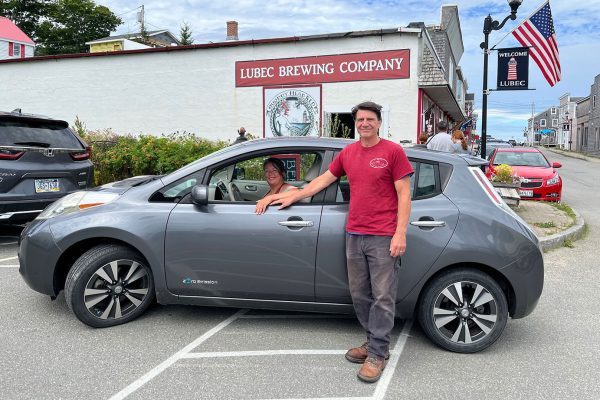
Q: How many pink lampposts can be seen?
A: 0